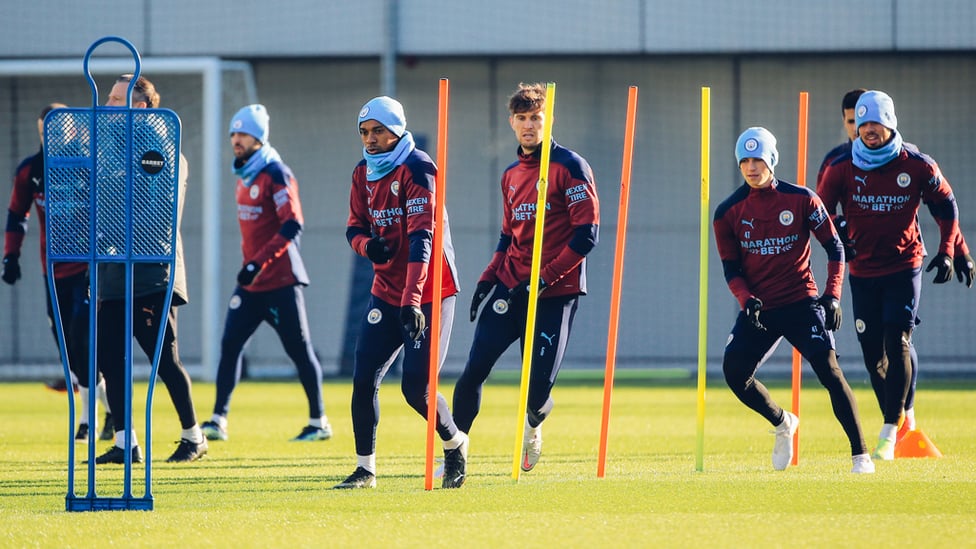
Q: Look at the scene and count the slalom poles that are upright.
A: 5